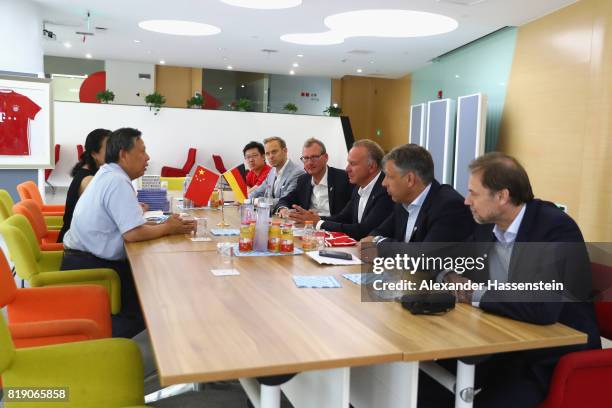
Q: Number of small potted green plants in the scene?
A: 6